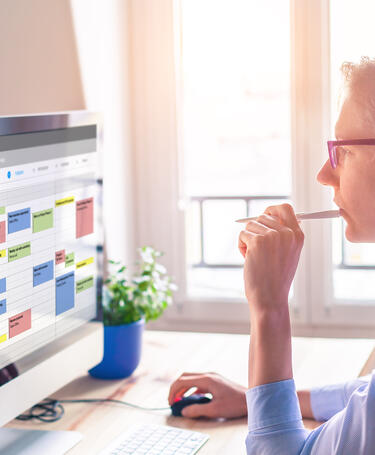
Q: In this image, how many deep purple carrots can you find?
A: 0